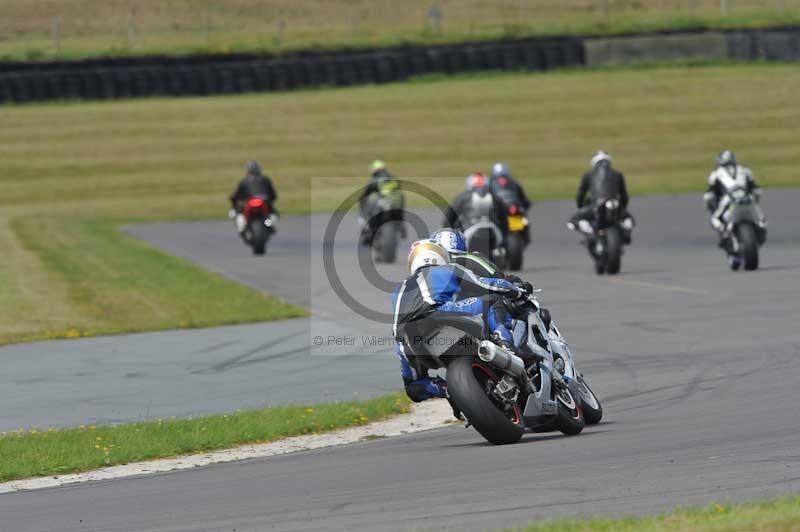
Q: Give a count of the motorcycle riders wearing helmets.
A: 8